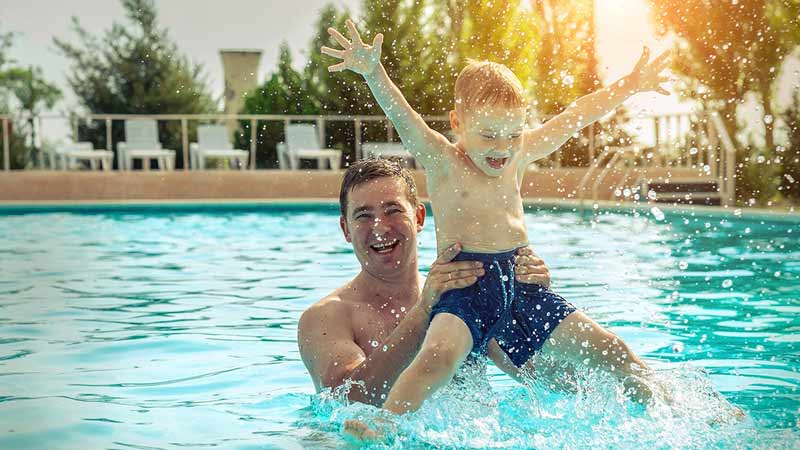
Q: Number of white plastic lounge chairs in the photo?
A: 5